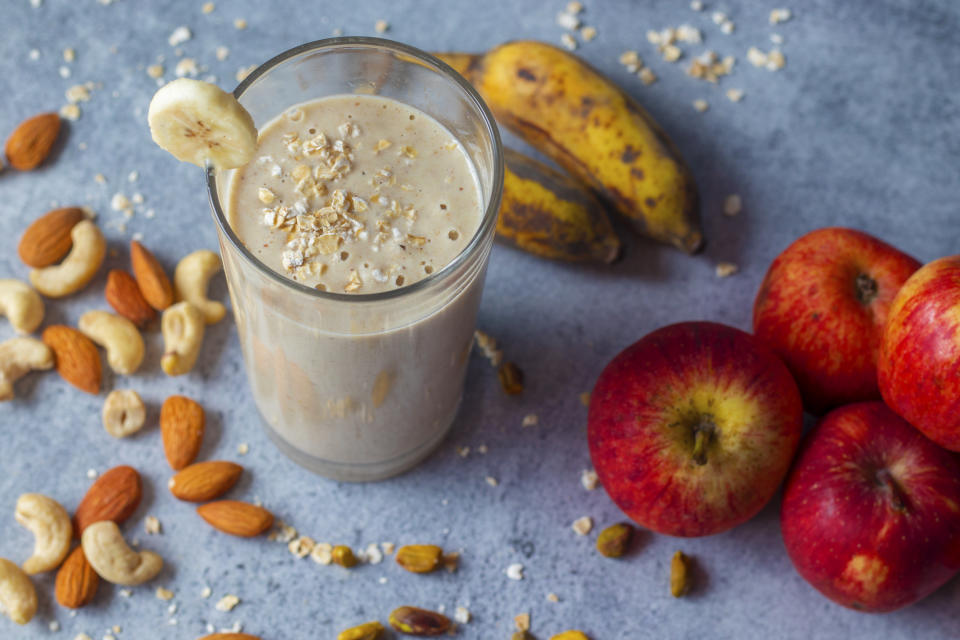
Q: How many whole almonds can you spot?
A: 10